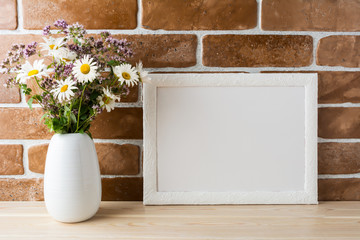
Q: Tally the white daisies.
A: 8